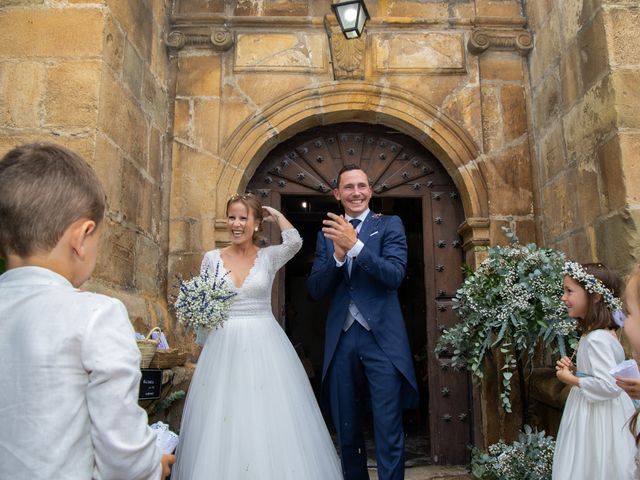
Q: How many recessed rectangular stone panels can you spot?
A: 2